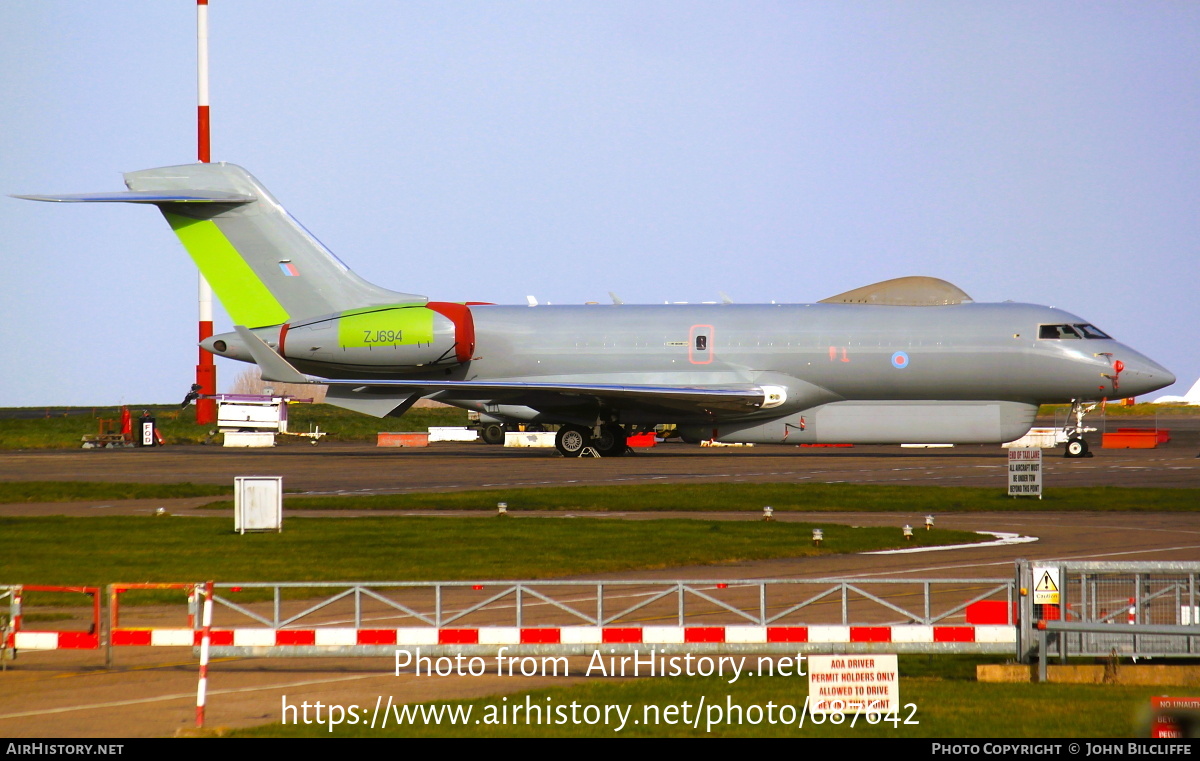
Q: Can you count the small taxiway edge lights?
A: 6